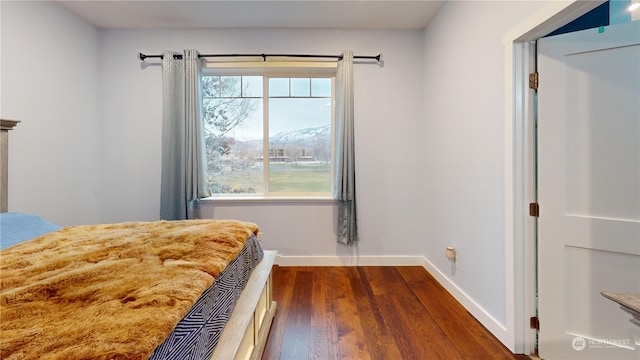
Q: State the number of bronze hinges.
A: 3